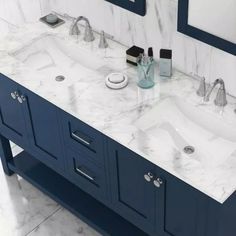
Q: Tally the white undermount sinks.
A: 2